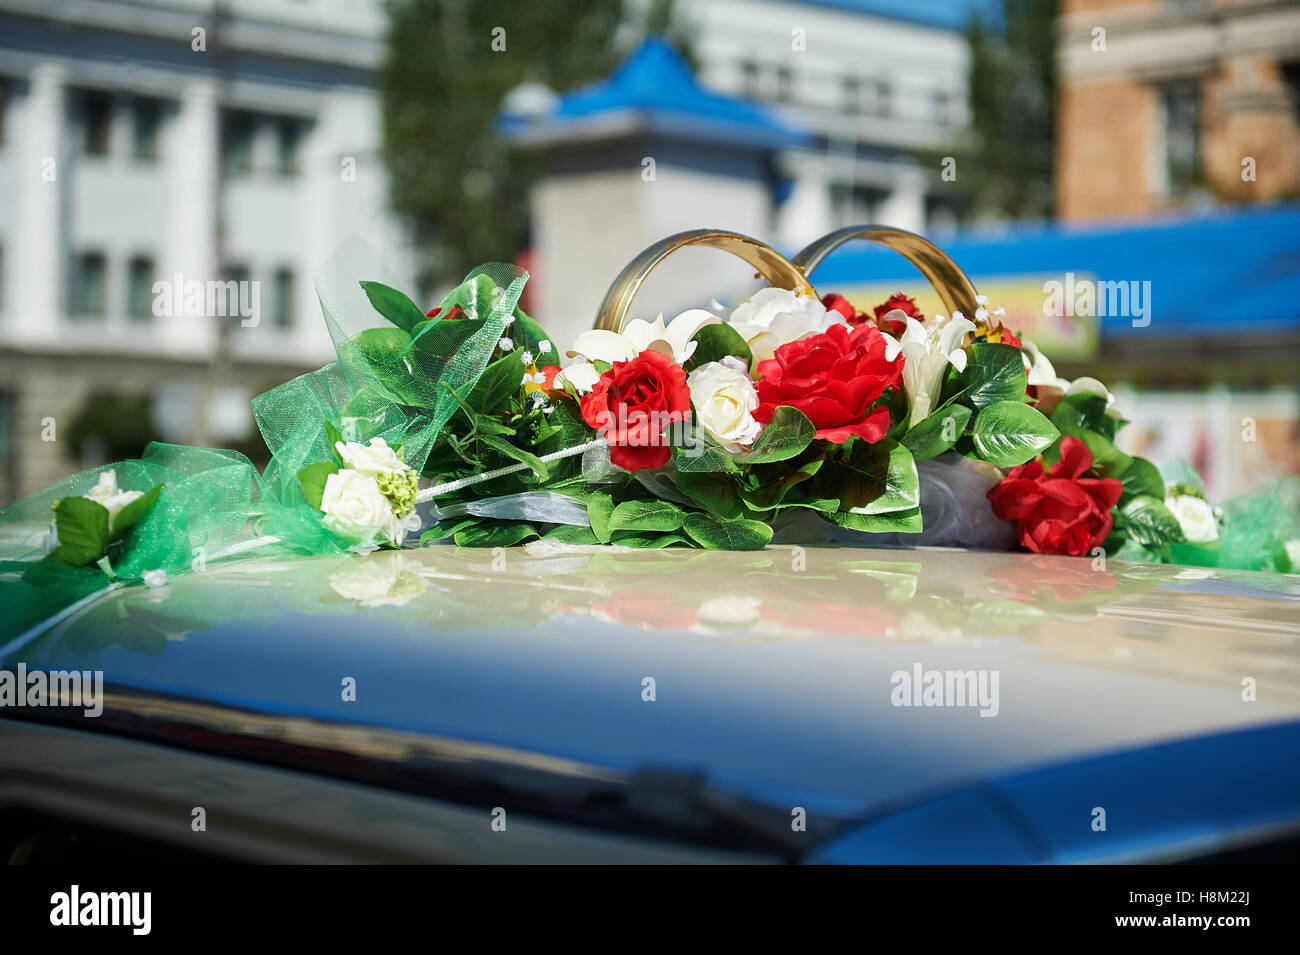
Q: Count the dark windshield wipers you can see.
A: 1